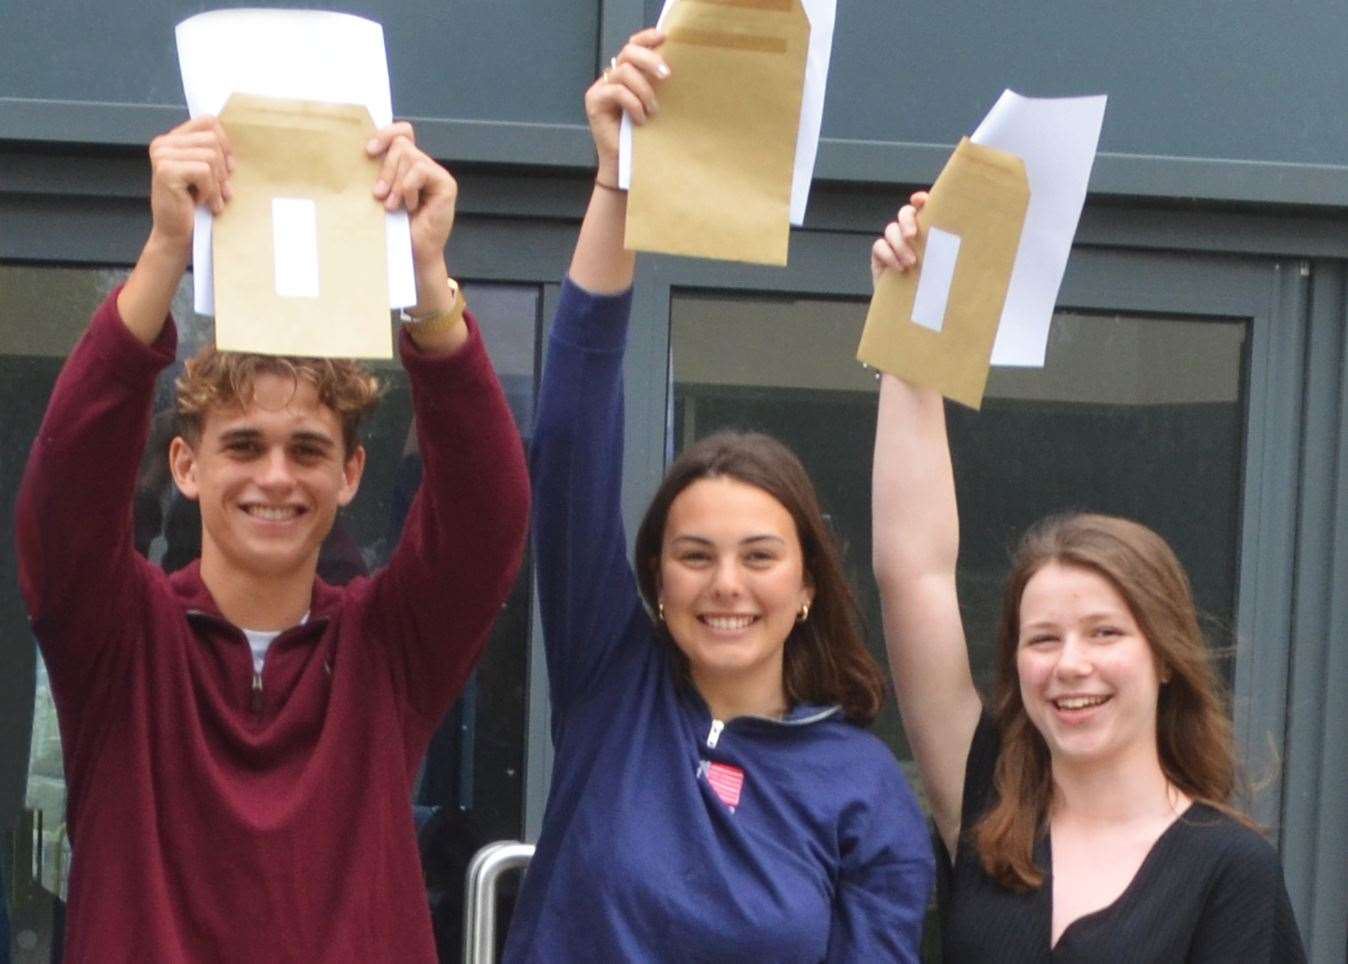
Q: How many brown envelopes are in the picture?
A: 3